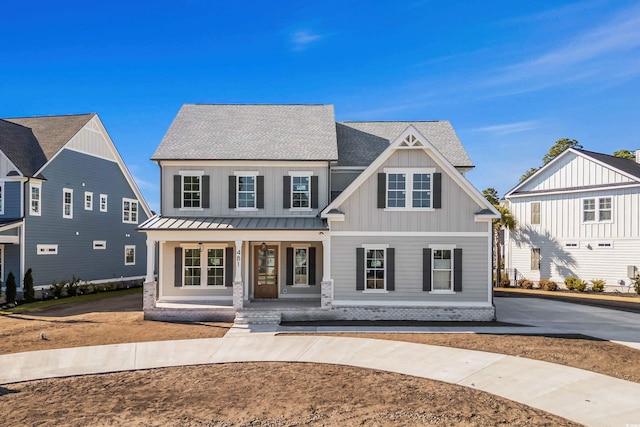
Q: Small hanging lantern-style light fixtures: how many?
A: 2